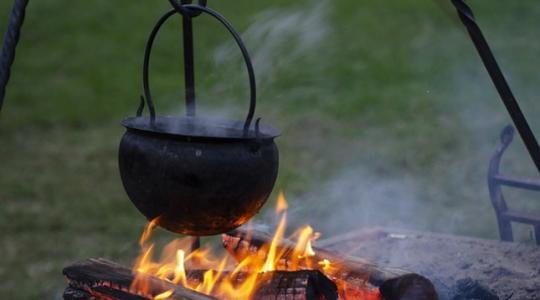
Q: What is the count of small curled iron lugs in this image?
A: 2